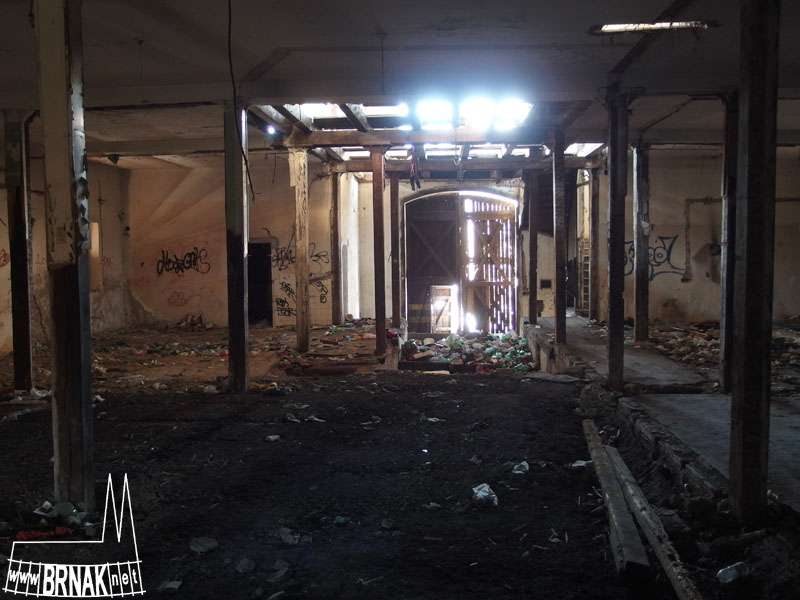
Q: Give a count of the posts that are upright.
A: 14